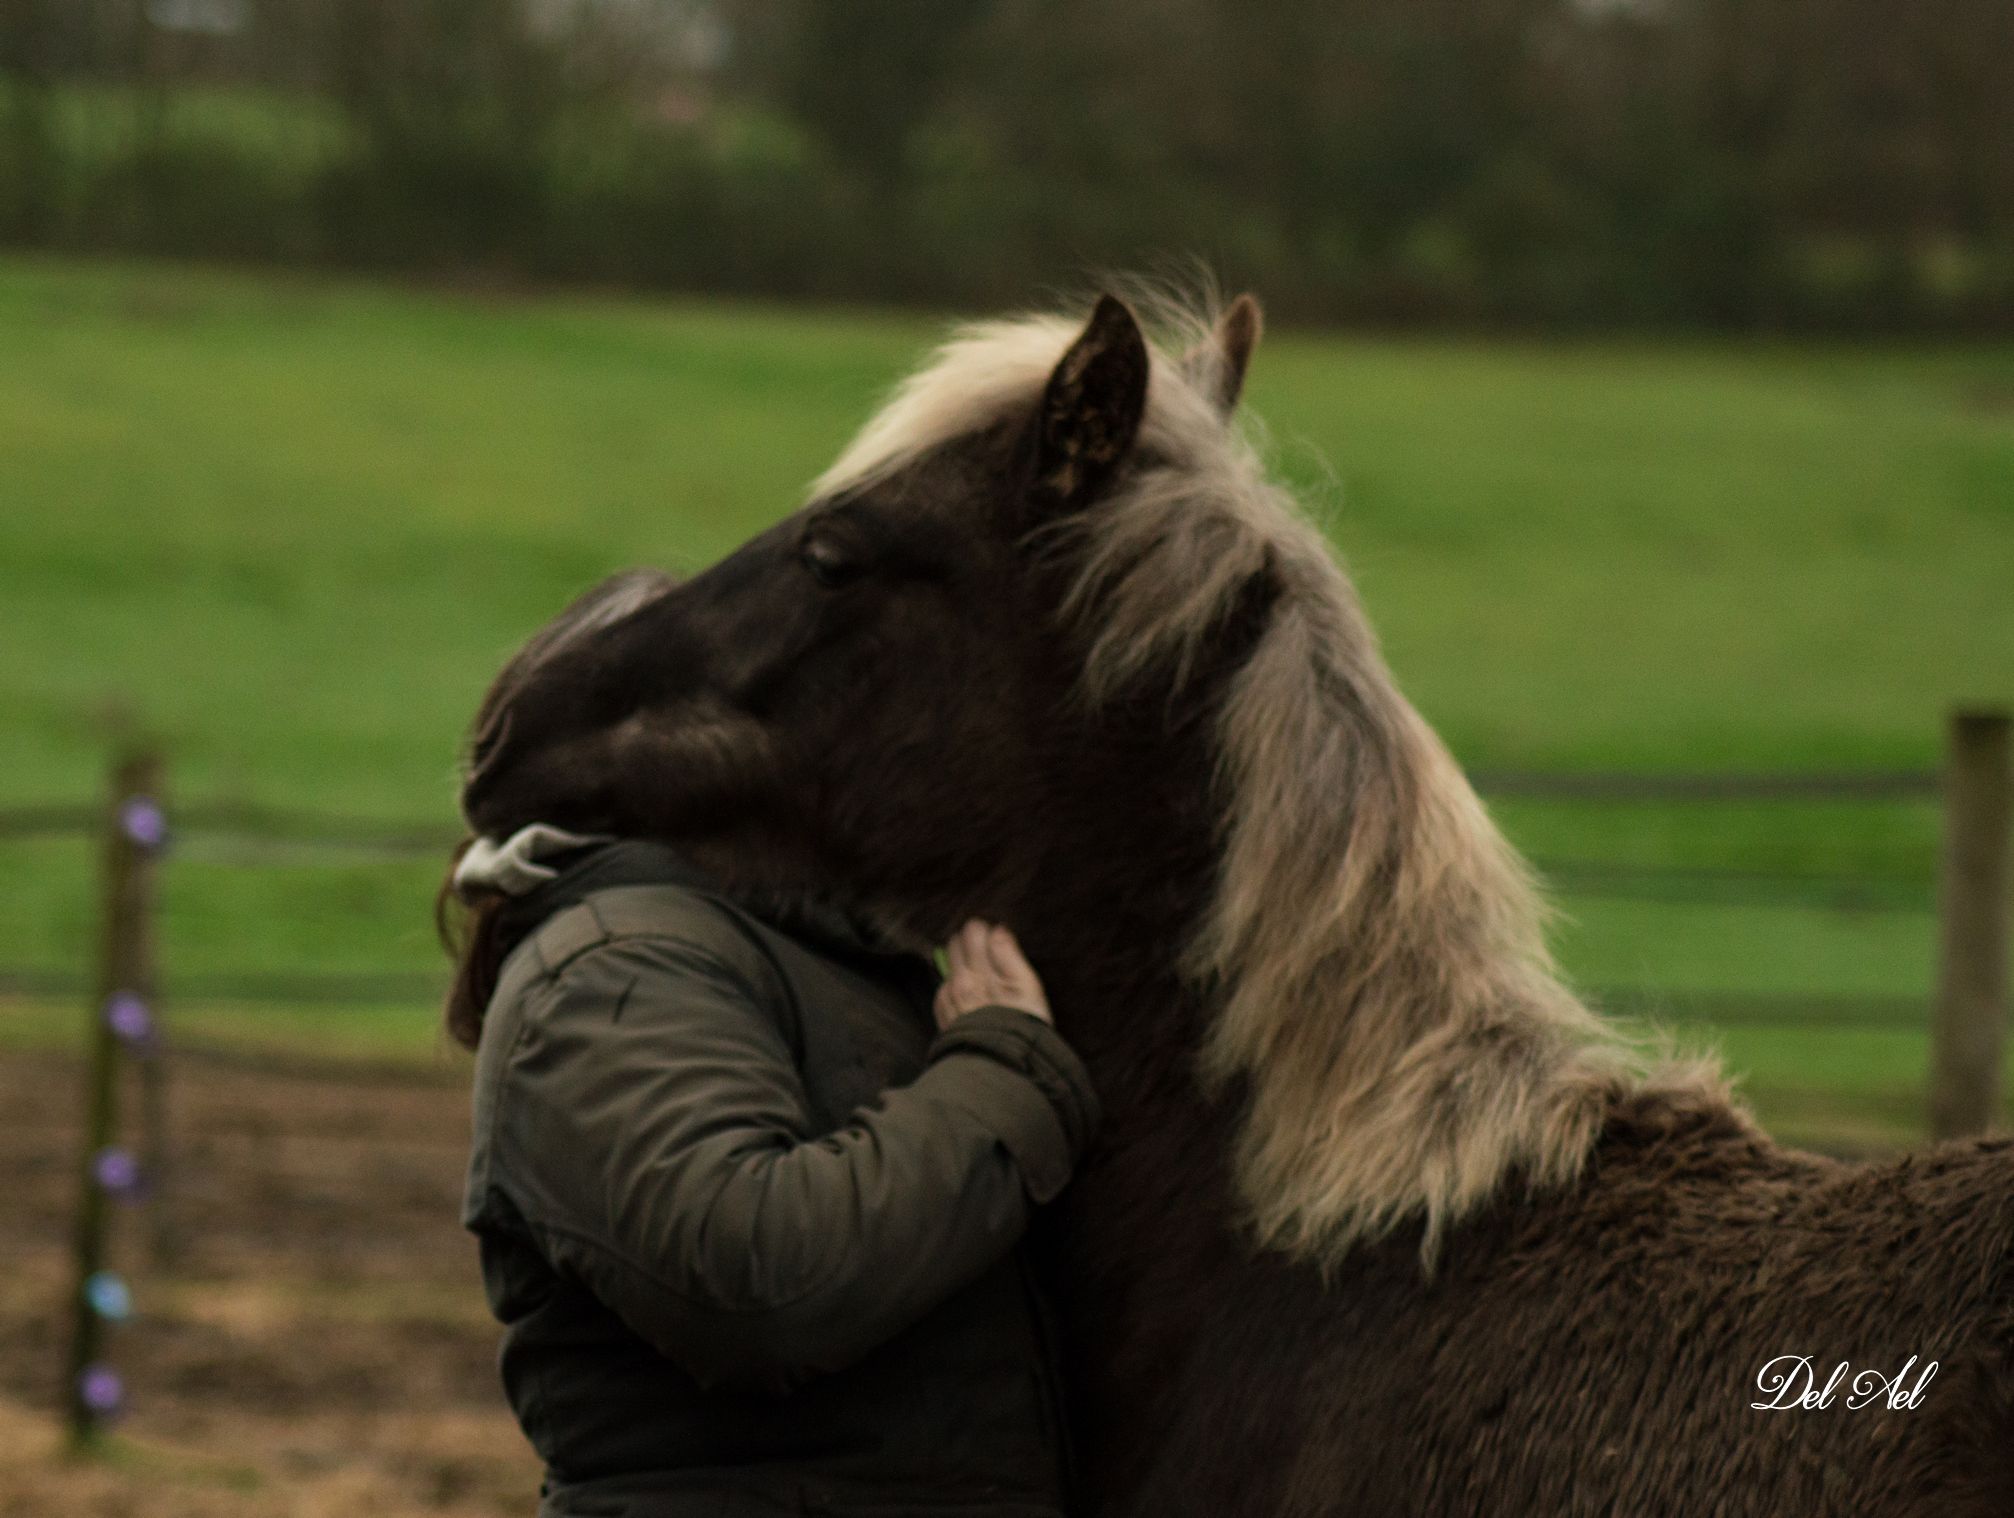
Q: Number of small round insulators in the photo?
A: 5